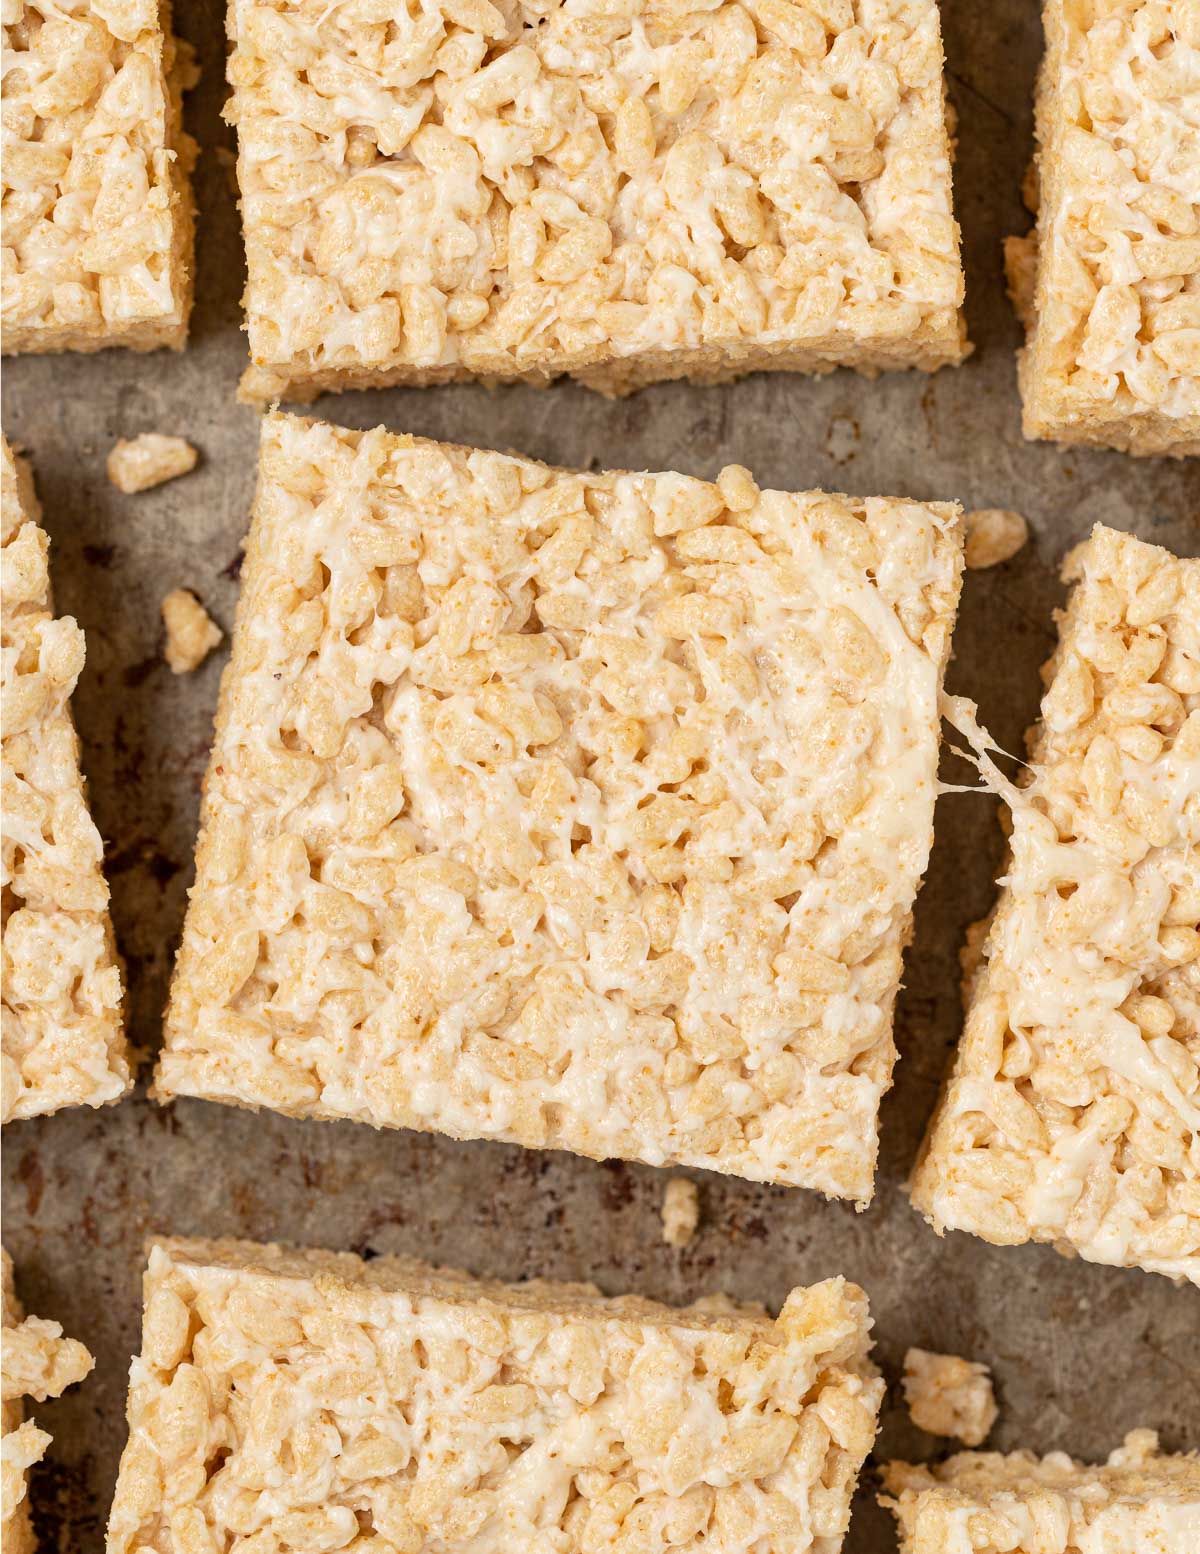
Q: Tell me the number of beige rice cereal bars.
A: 9